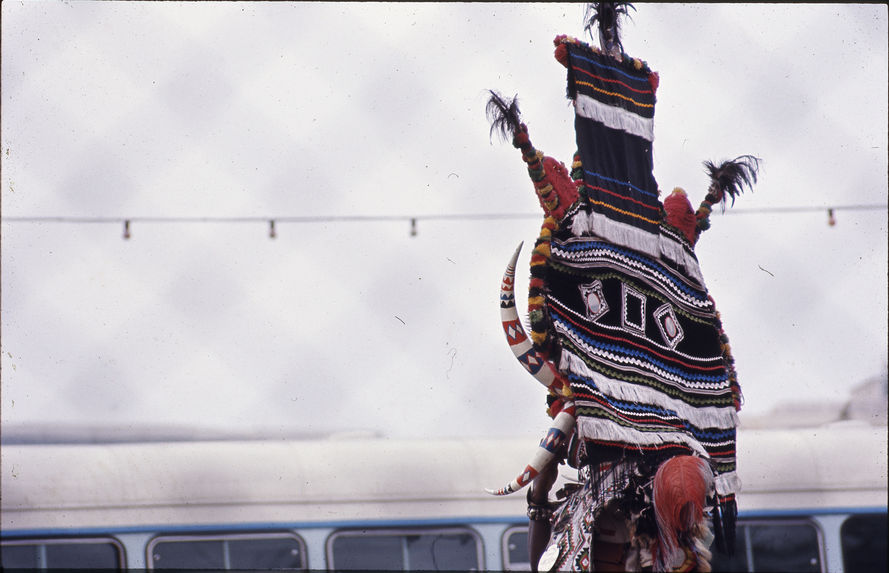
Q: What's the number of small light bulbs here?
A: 4